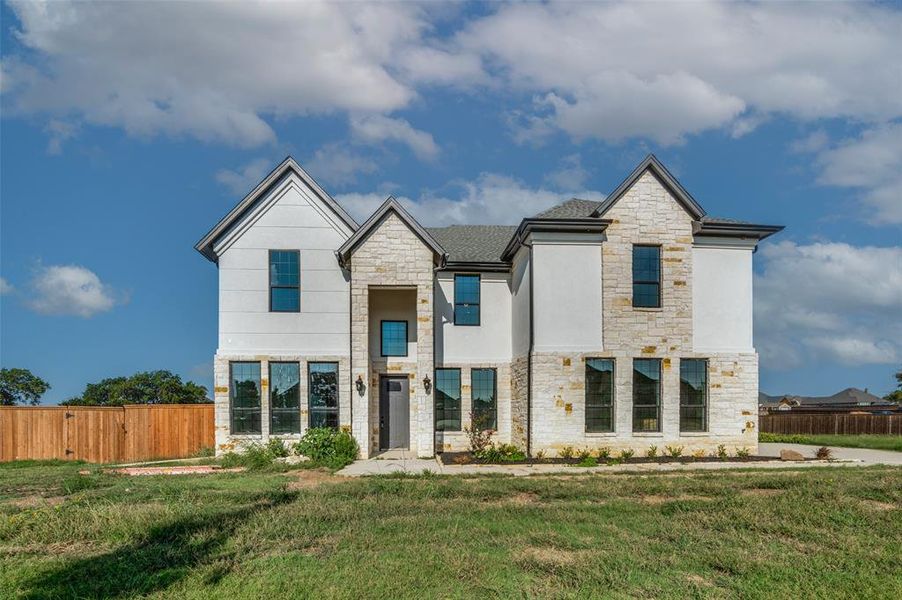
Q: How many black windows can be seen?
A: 12